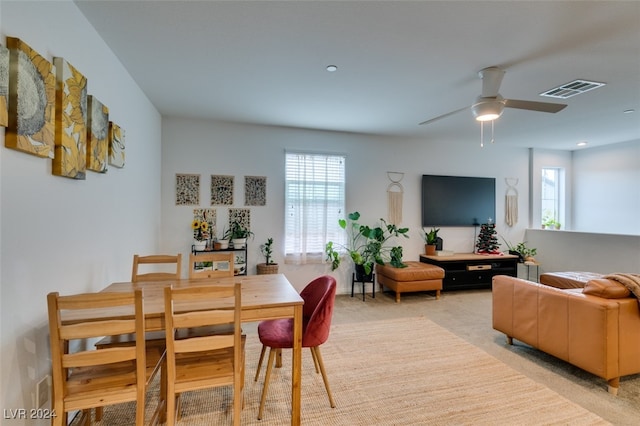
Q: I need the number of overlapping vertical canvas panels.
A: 5